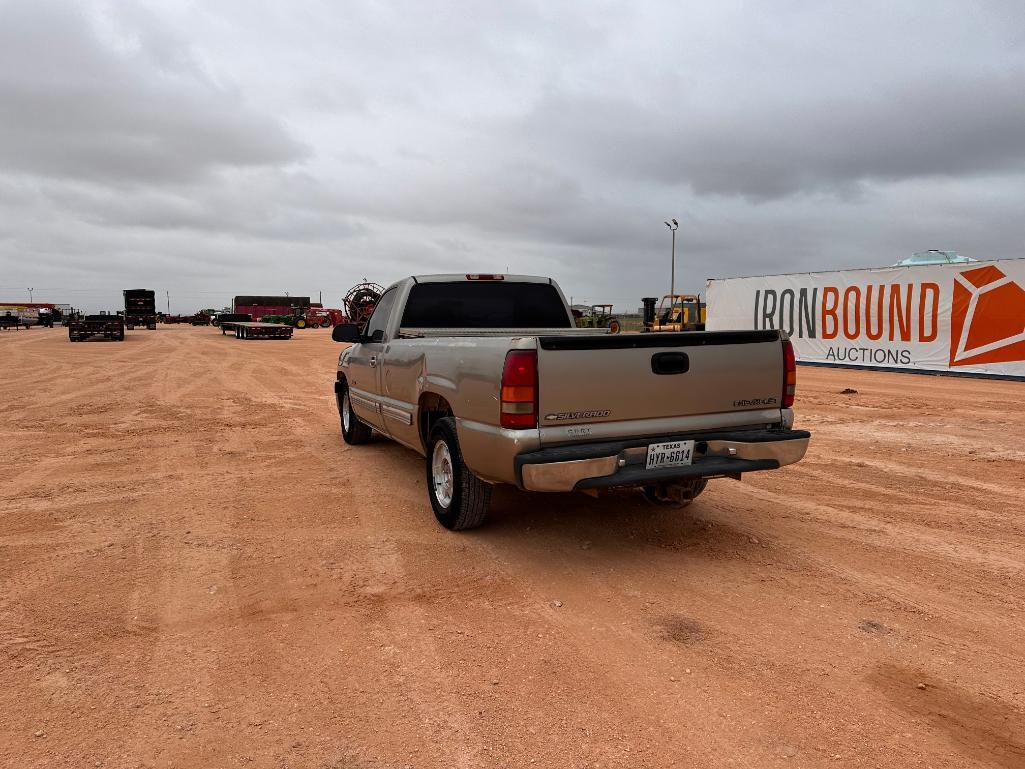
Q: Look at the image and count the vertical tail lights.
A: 2